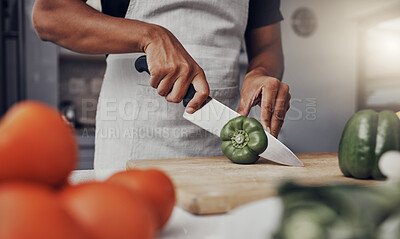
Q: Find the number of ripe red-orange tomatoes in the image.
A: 4